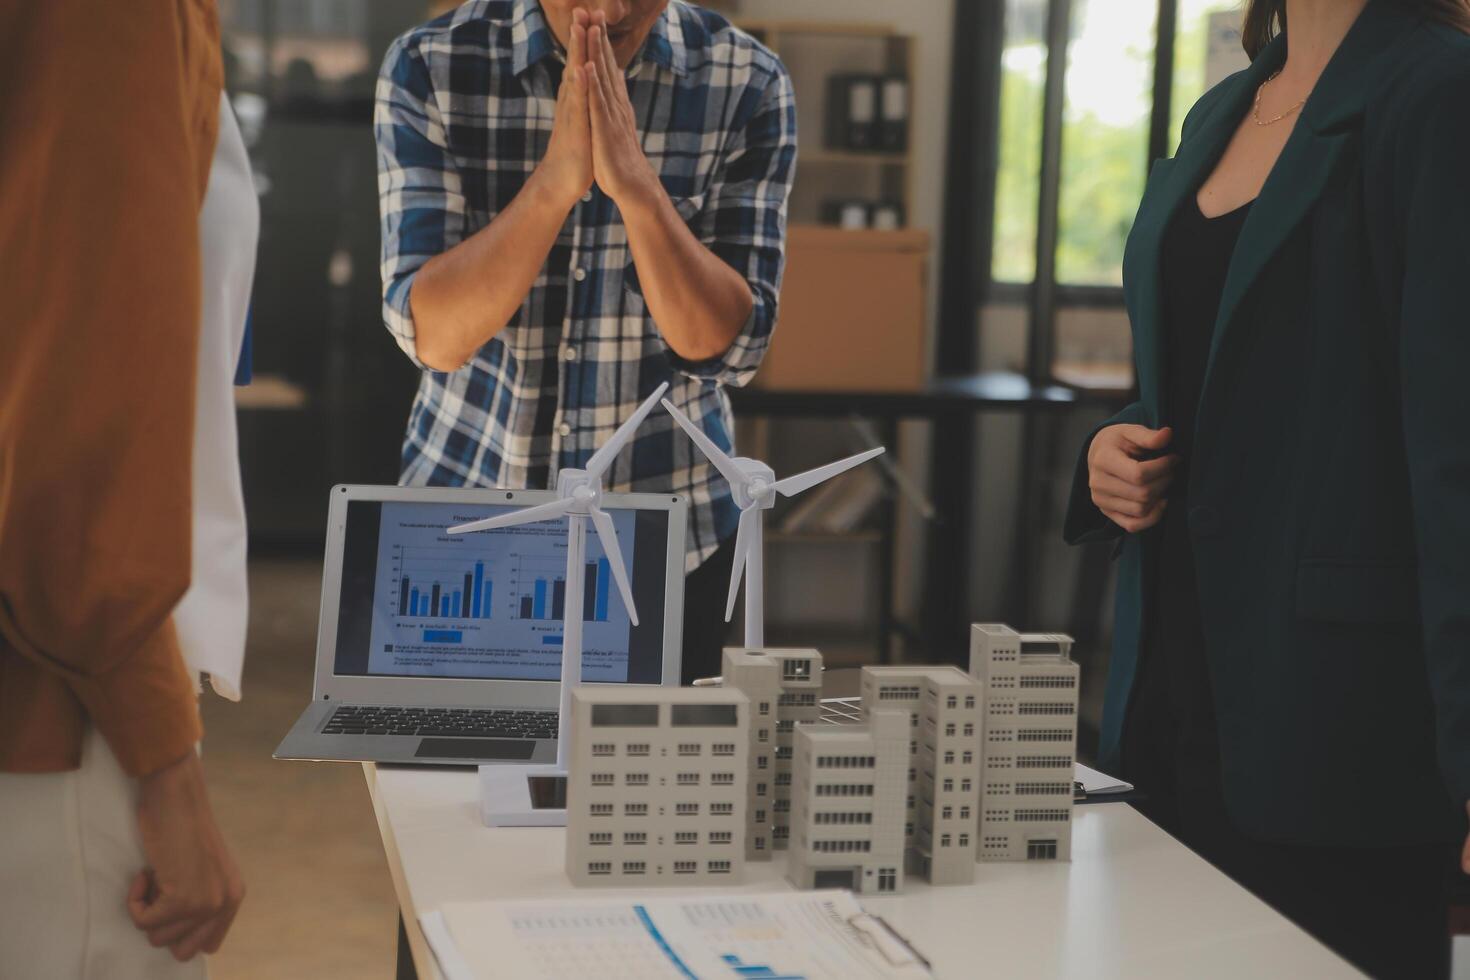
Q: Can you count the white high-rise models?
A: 5